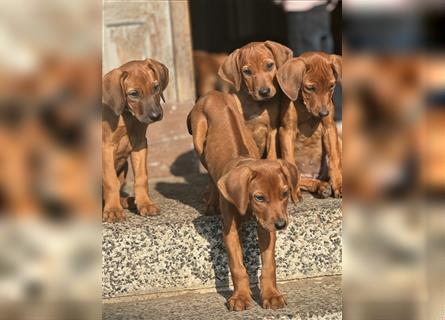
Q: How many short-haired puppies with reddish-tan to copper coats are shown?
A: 4